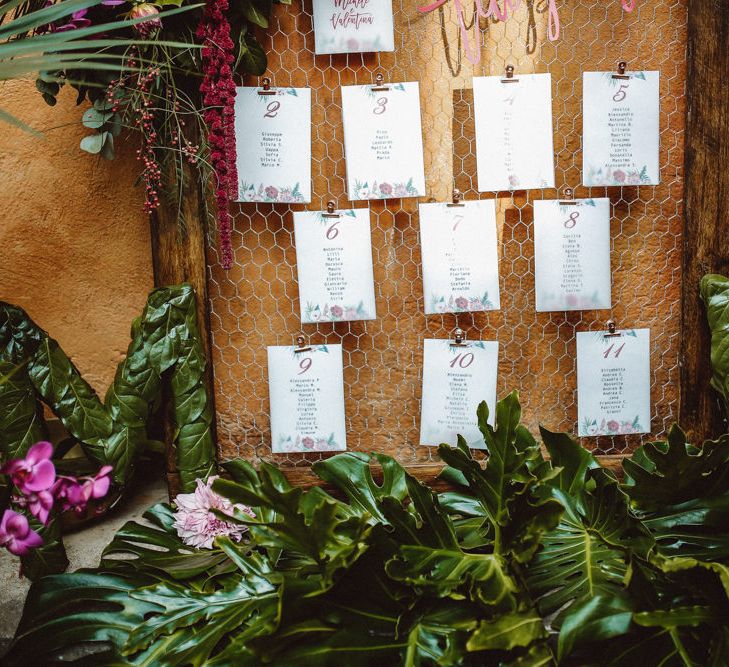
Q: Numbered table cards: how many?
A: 10